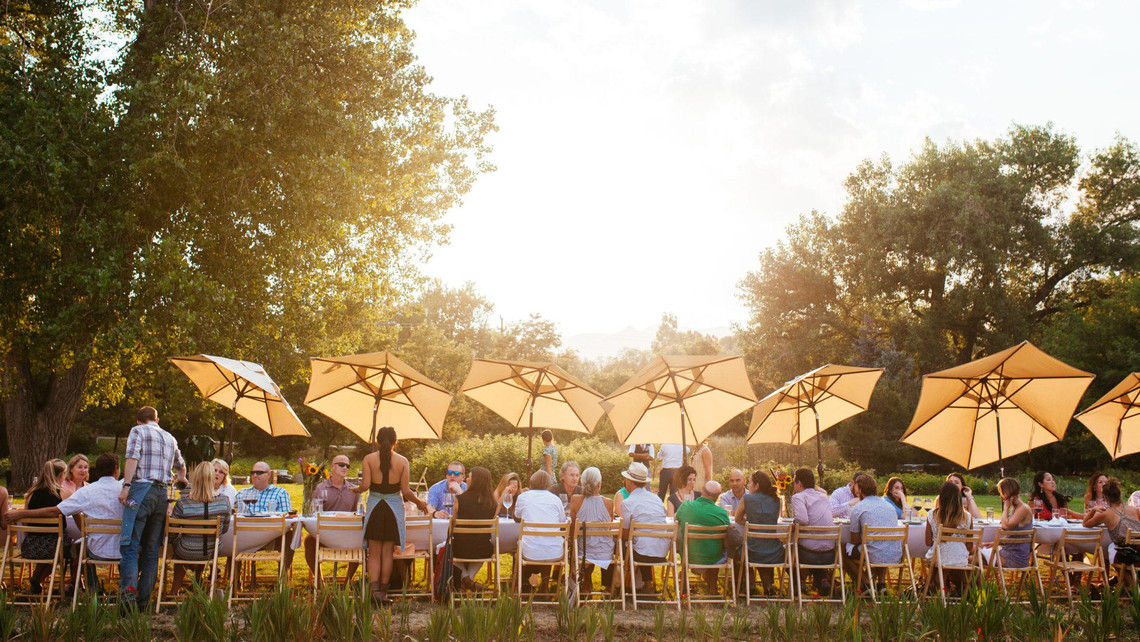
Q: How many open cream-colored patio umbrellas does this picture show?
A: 7